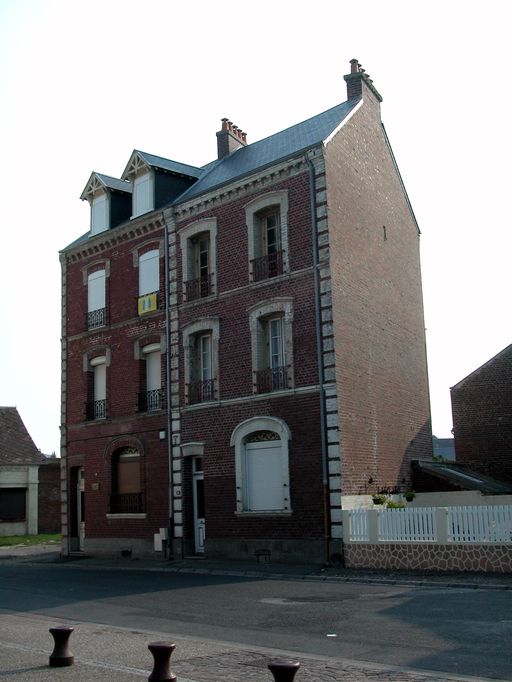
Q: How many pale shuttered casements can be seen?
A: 7